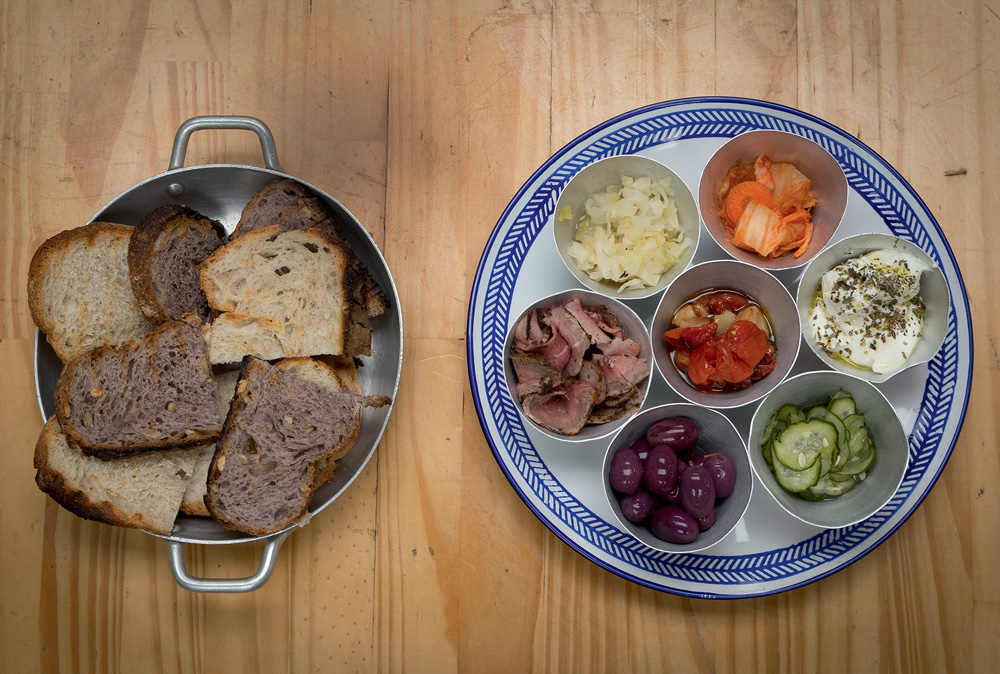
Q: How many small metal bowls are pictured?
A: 7